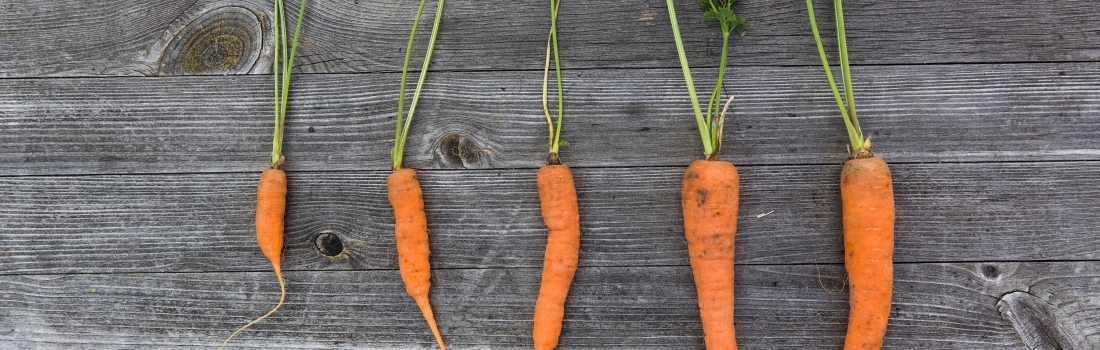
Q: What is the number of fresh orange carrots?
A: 5